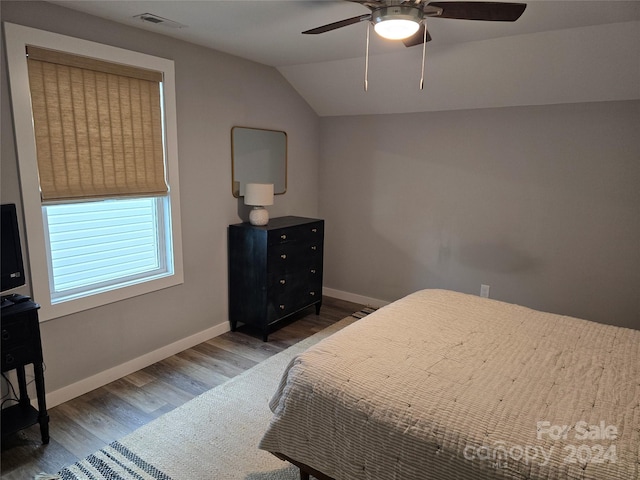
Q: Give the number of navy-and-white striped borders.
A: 2